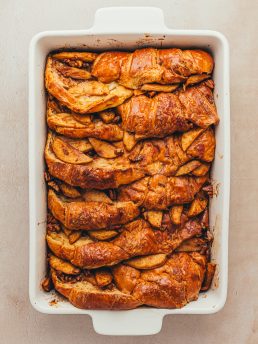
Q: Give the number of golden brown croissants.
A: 6